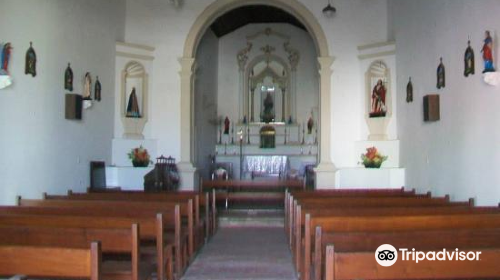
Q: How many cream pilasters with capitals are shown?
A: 2